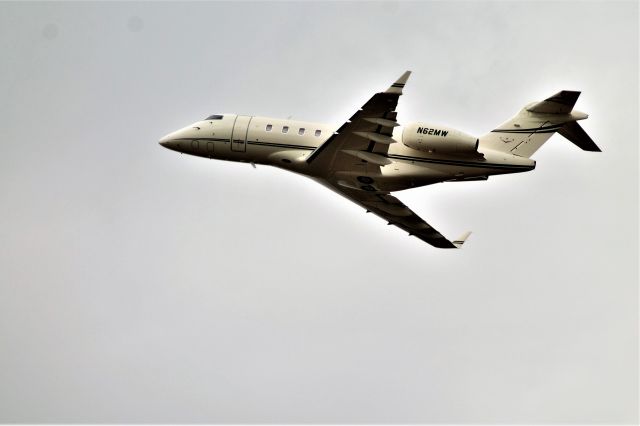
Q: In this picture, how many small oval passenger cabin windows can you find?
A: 4